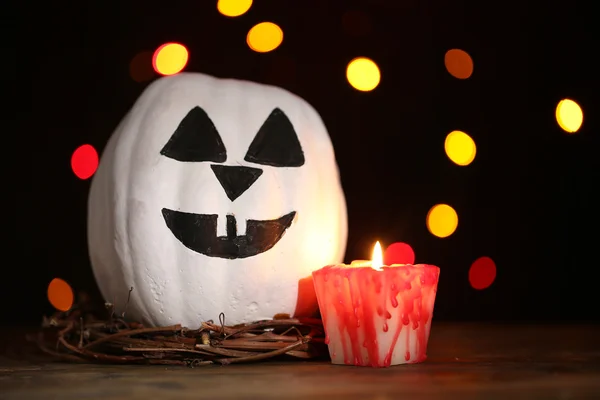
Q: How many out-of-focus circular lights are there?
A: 12